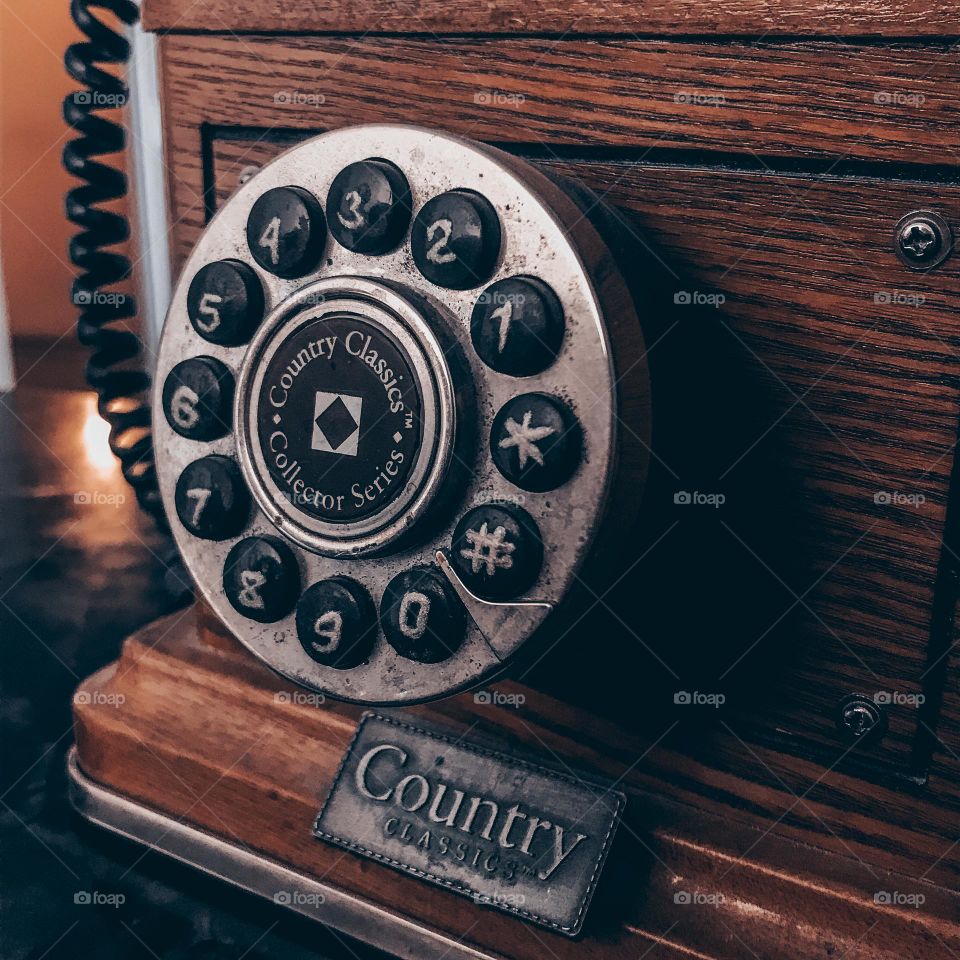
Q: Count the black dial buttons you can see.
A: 12